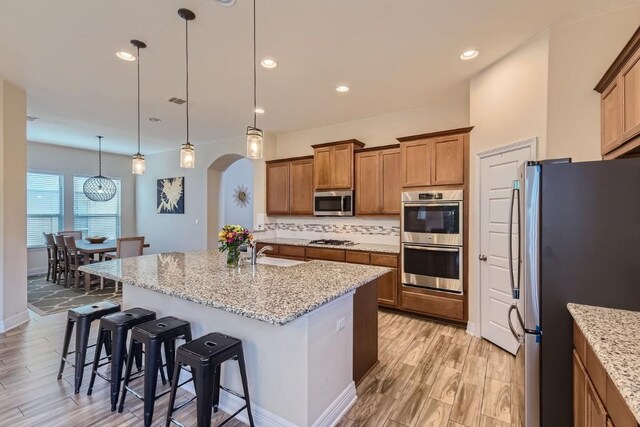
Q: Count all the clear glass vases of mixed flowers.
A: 1